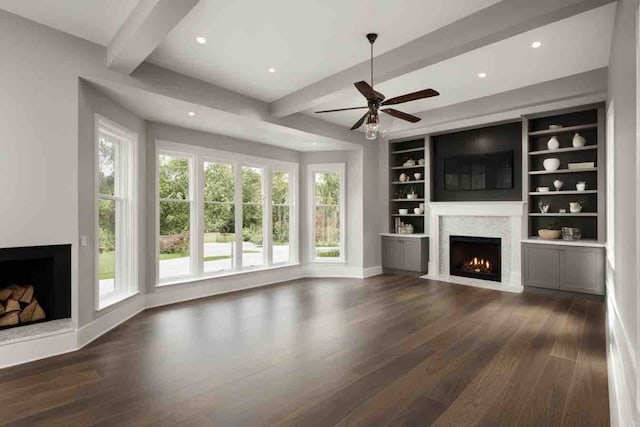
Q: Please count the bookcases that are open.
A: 2